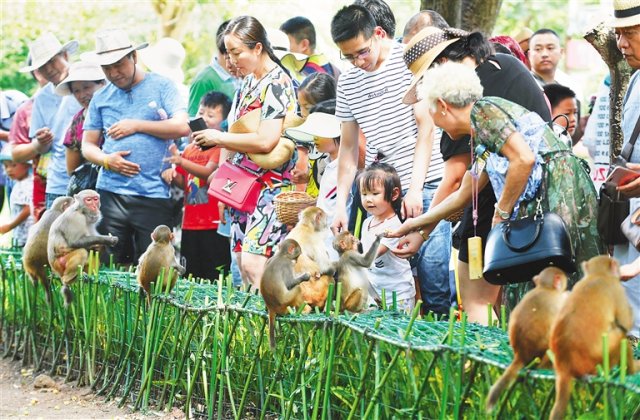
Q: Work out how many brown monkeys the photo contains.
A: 8